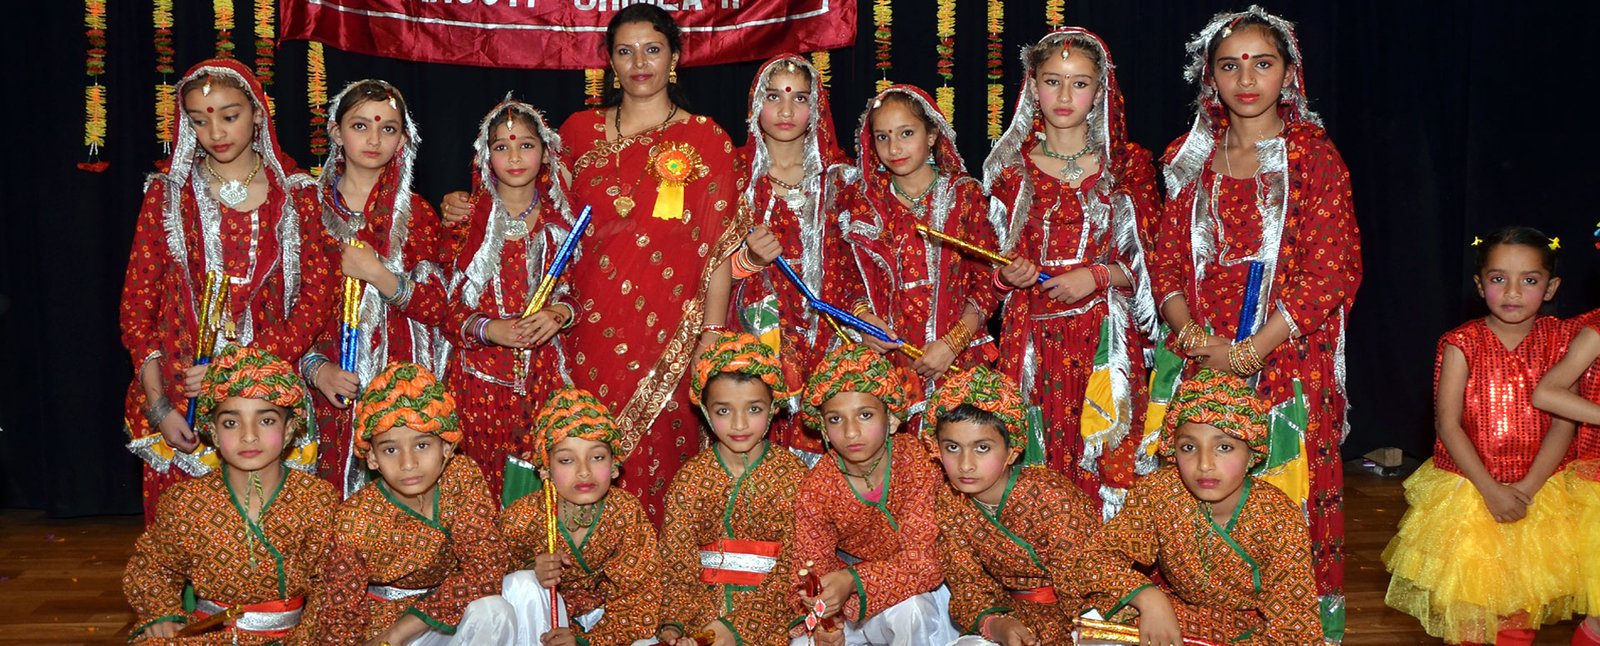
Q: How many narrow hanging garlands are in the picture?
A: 11